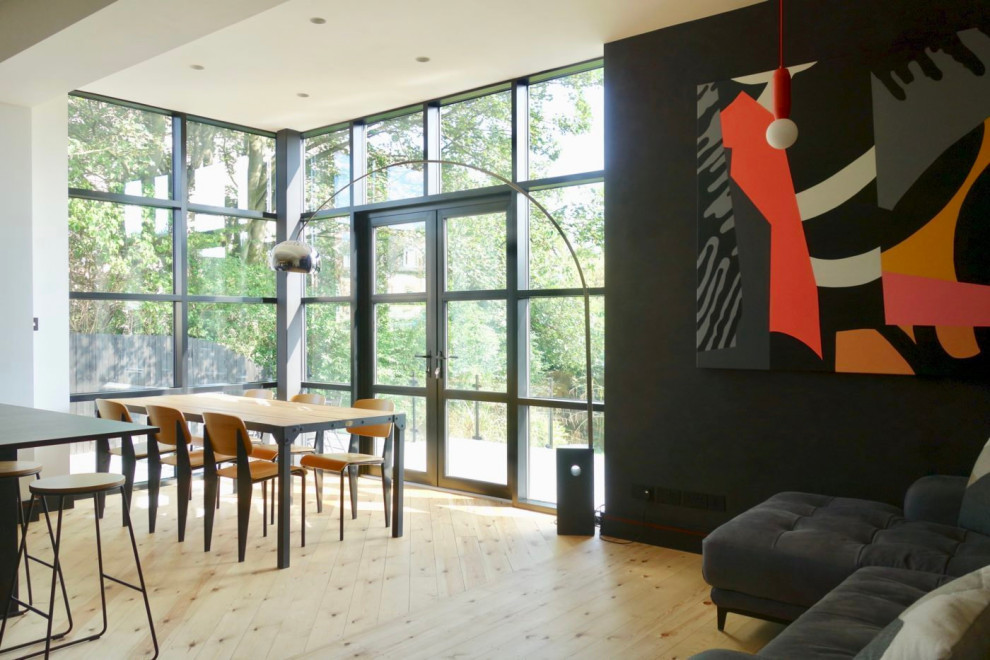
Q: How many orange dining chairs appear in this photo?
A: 6